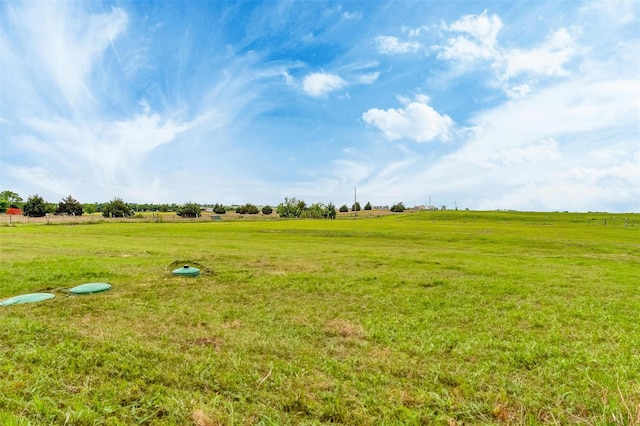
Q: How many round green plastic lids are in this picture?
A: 3